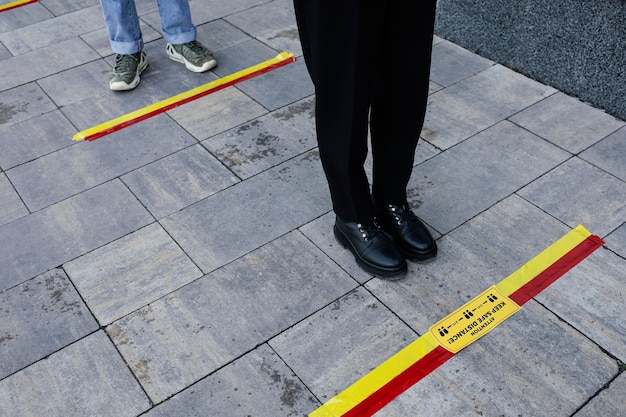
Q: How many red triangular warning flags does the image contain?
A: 0